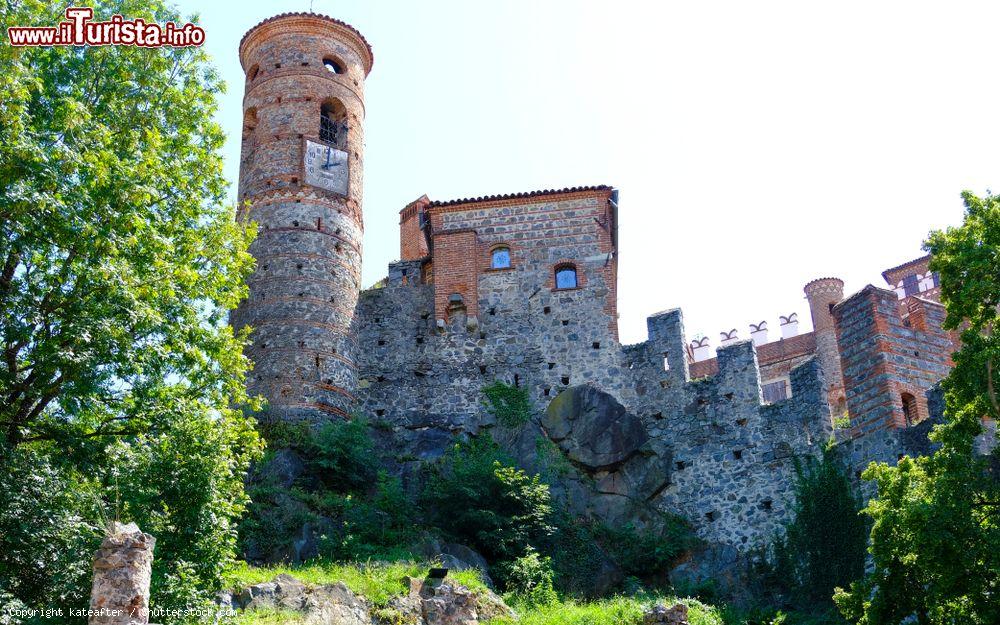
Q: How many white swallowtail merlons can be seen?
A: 4